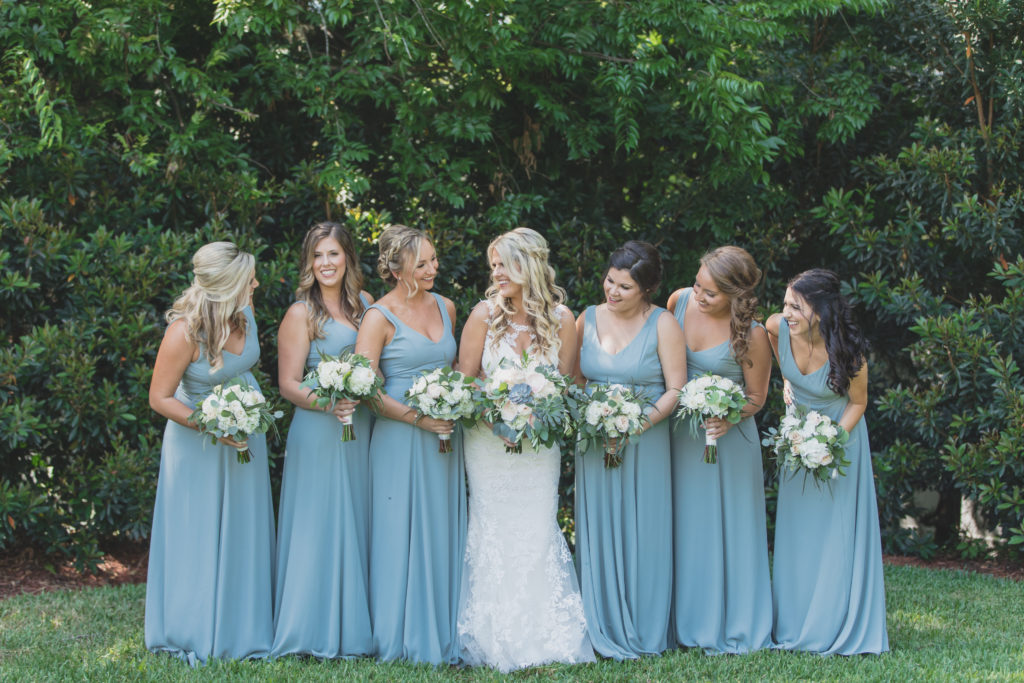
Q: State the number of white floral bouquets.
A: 7